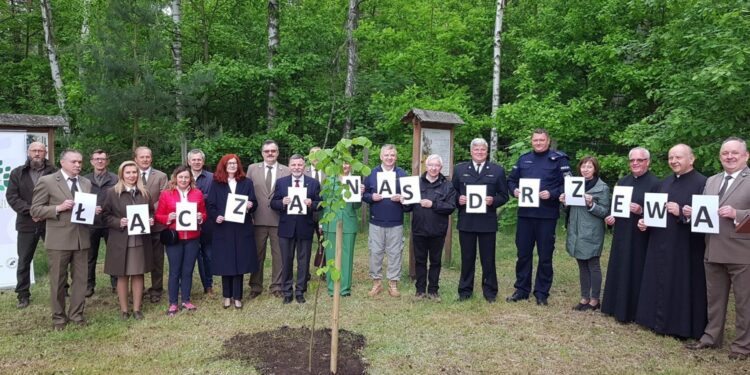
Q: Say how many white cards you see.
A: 14